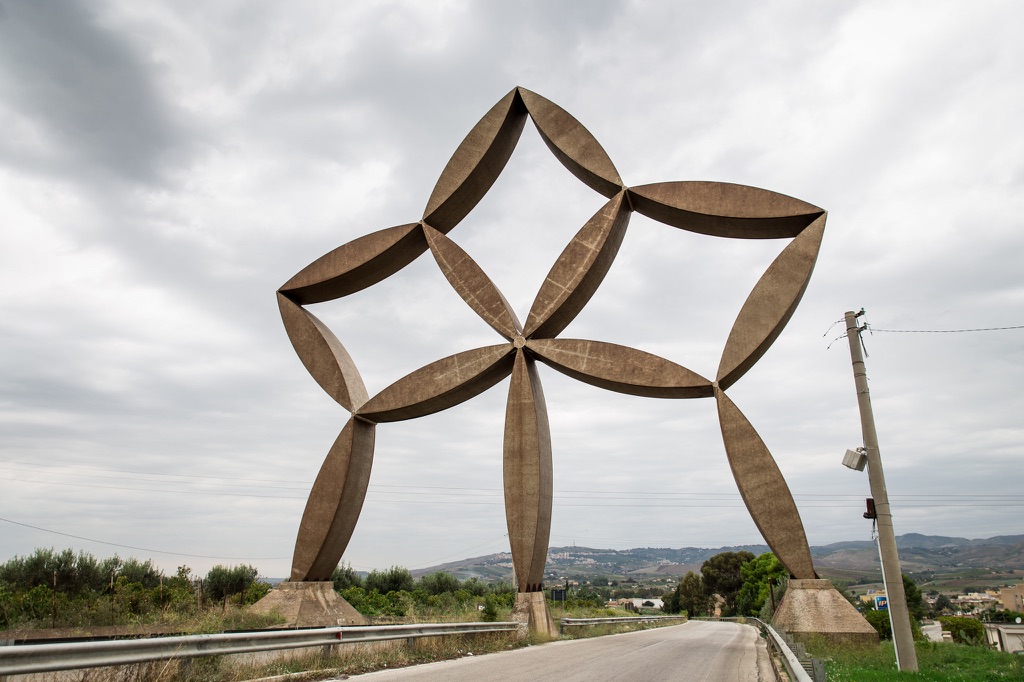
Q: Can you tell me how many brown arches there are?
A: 13